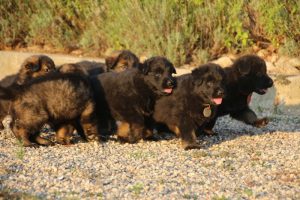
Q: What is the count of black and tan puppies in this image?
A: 6